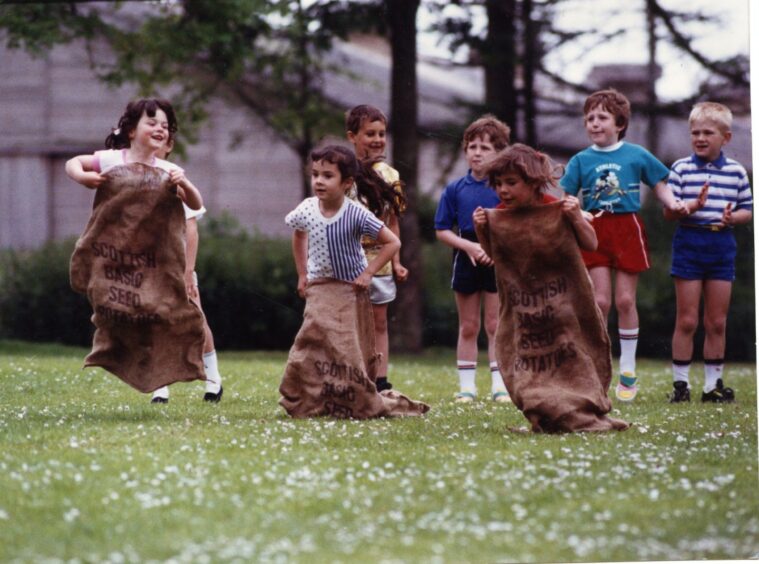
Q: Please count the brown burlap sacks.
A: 3